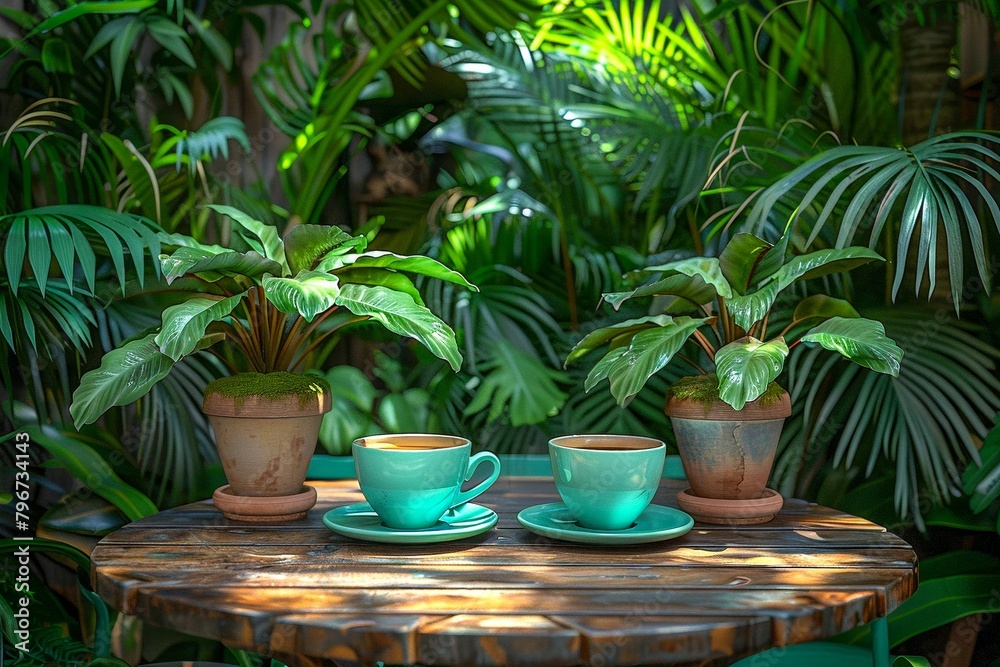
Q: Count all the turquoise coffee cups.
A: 2